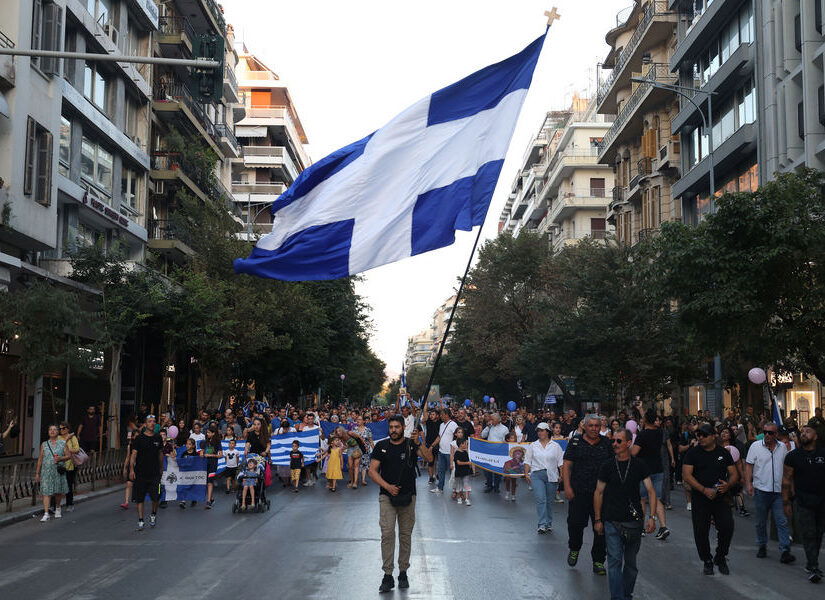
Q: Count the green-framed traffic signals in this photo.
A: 1